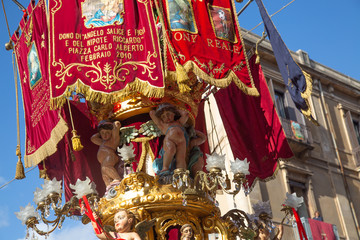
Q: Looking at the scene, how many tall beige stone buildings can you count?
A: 1